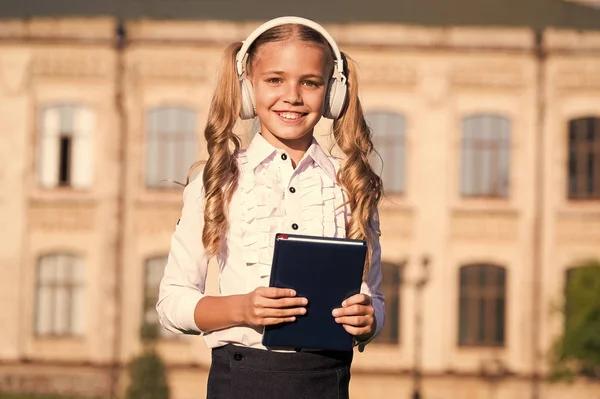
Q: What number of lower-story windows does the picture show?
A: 5